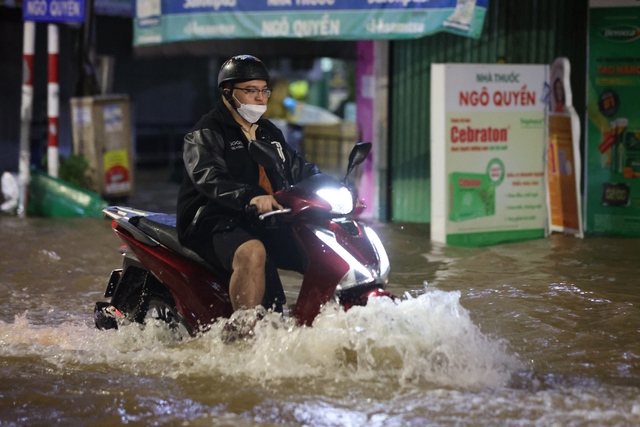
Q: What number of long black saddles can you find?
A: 1